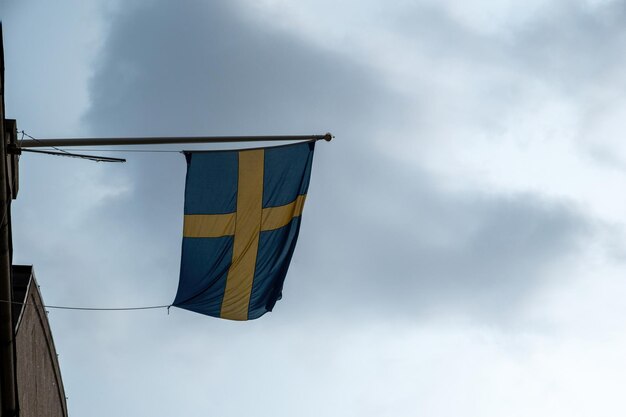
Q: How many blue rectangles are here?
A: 4